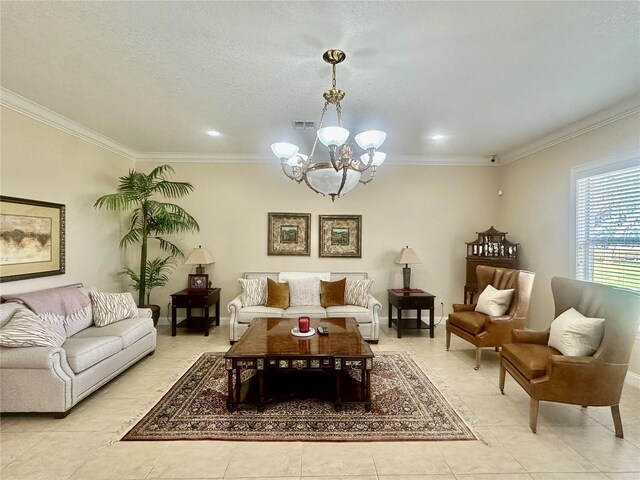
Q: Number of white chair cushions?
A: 2